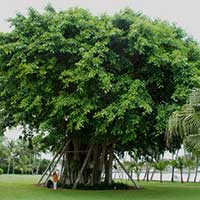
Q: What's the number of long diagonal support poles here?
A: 4